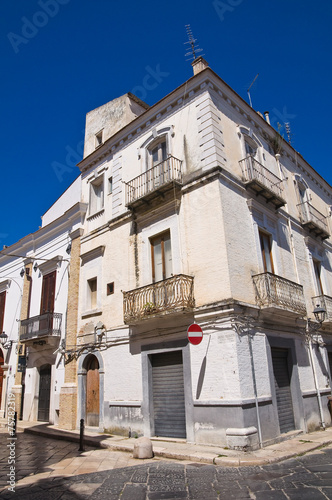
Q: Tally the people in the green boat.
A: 0